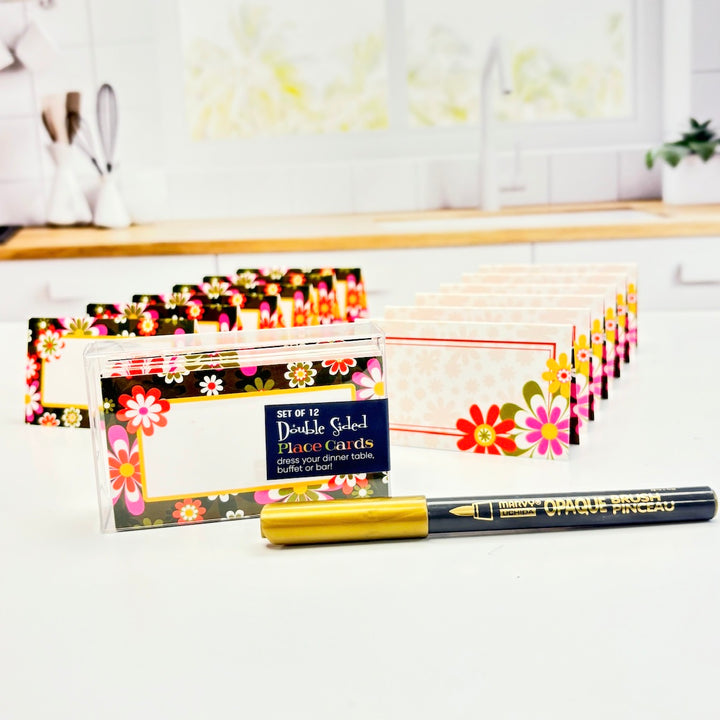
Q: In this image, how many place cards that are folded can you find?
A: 12